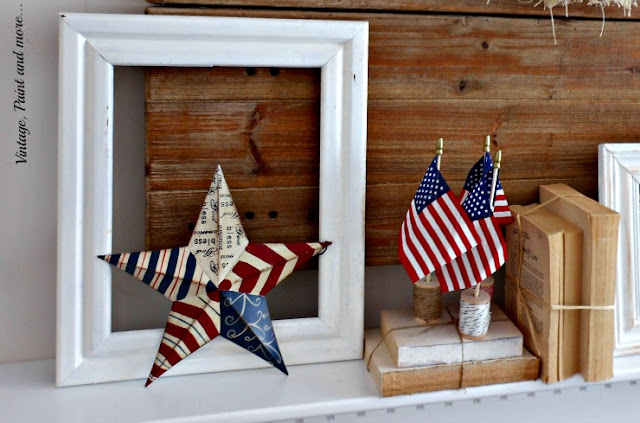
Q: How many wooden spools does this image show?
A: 3